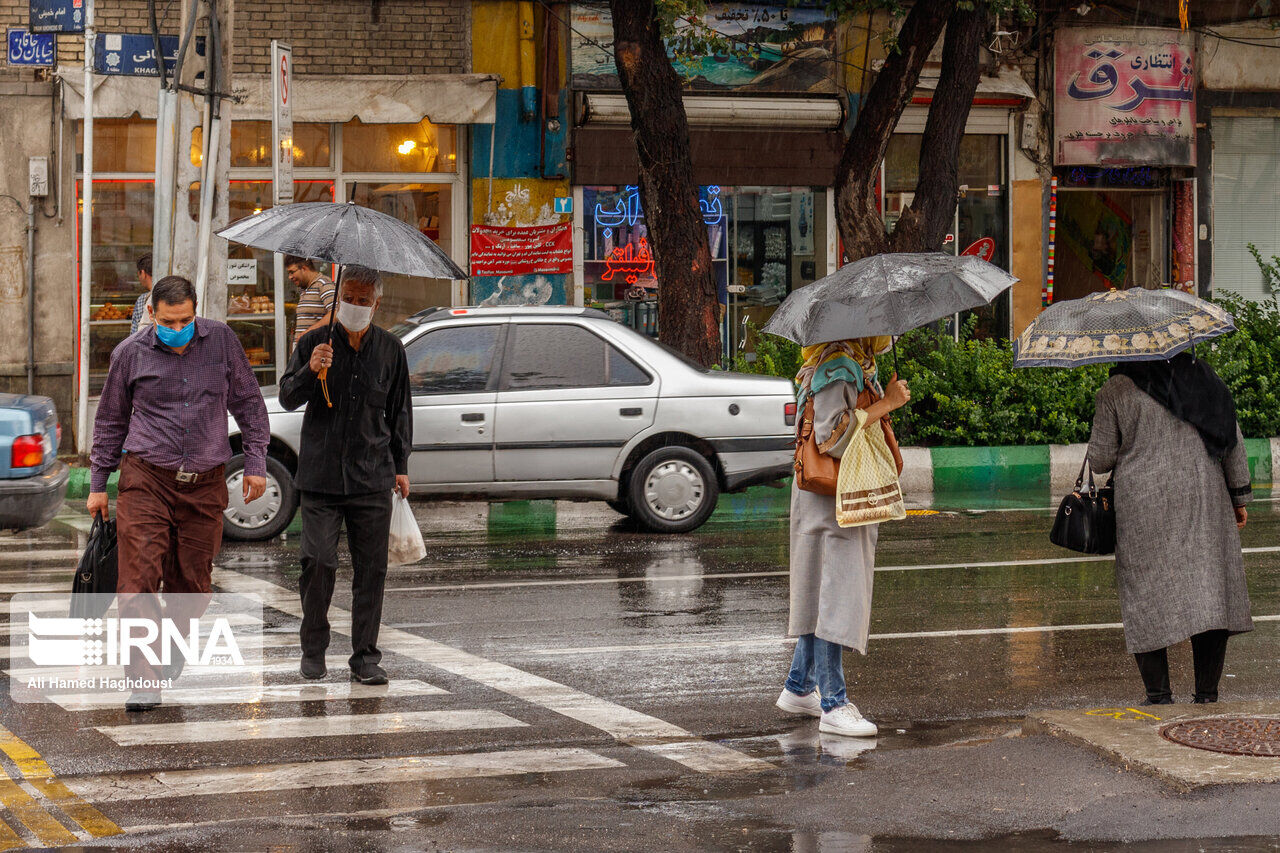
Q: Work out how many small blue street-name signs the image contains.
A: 3